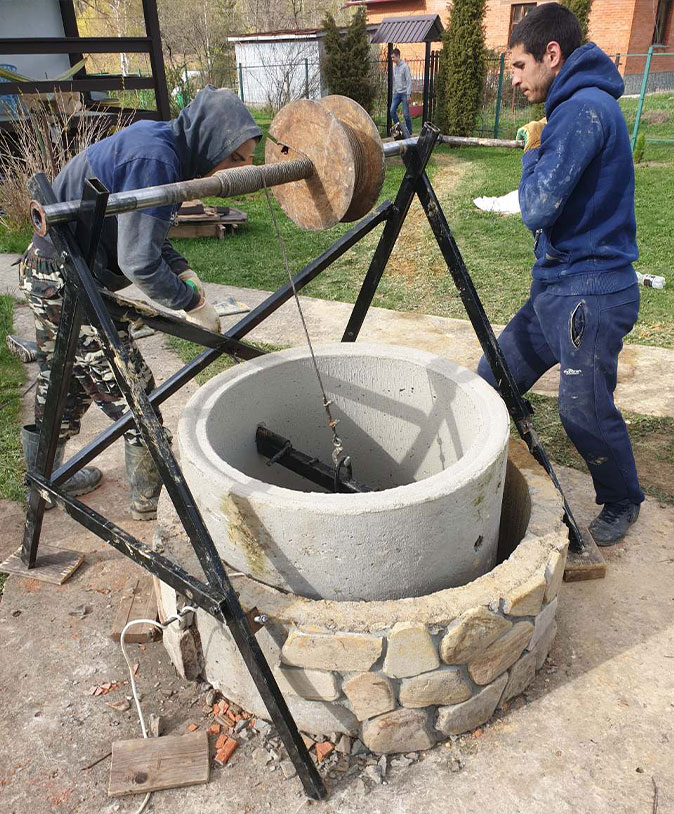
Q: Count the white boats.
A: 0